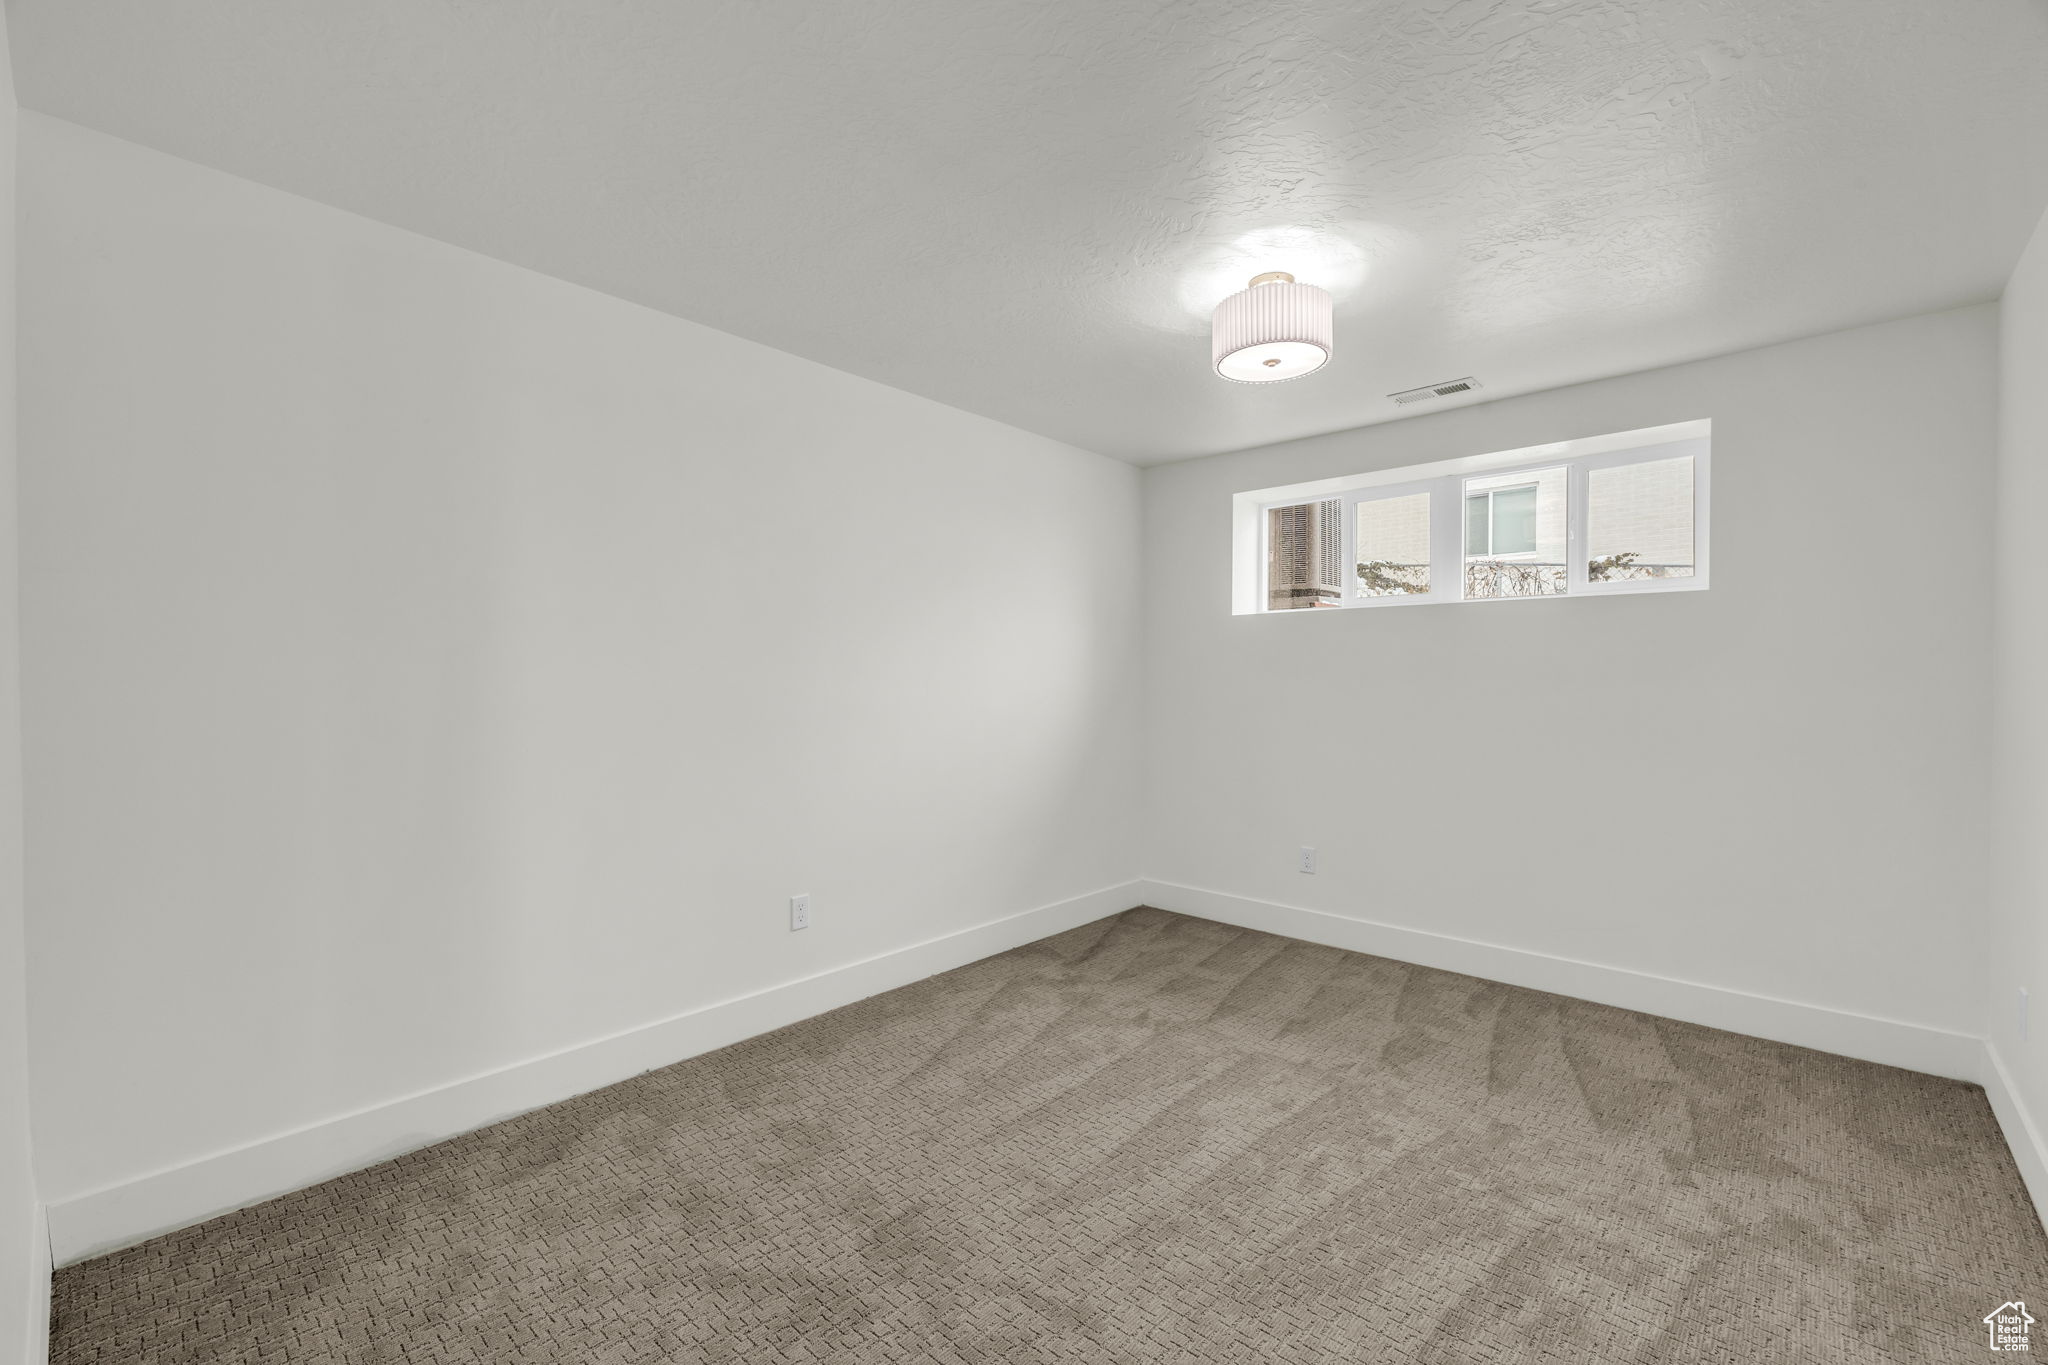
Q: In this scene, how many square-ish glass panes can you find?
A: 4